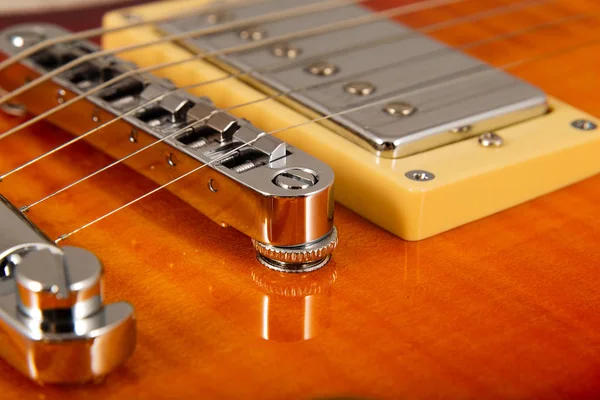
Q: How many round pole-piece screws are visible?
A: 6